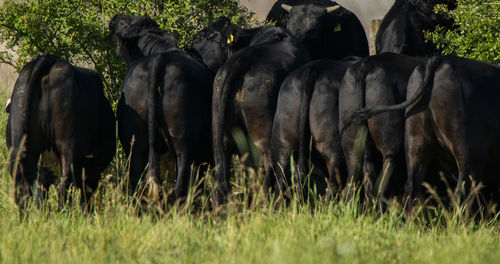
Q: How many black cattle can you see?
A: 9